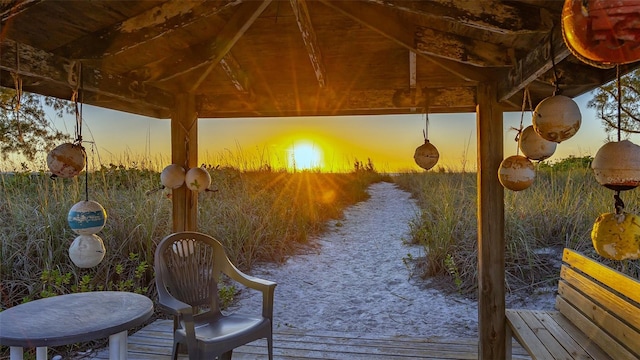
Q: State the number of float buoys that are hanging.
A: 12